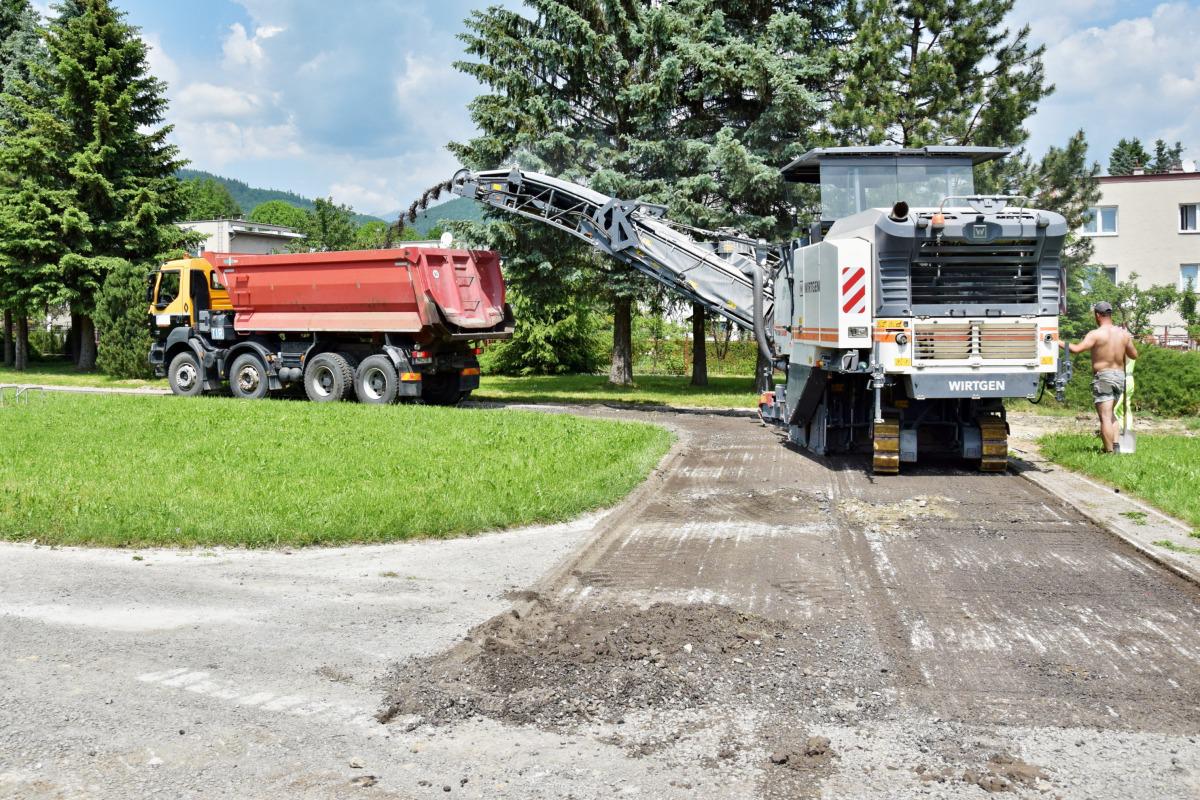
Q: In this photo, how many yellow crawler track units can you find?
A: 2